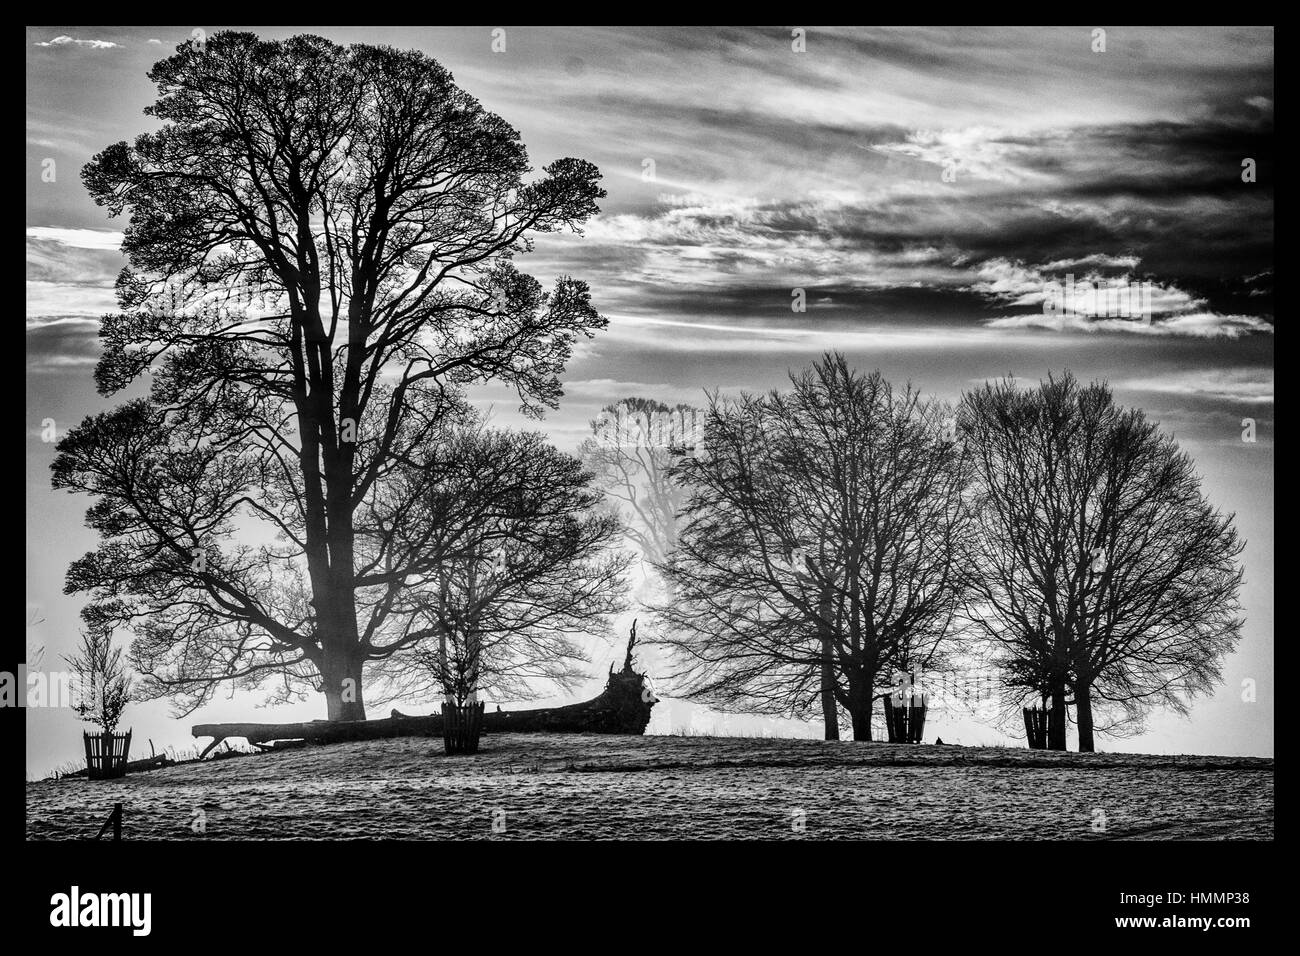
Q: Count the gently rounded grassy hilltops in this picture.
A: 1